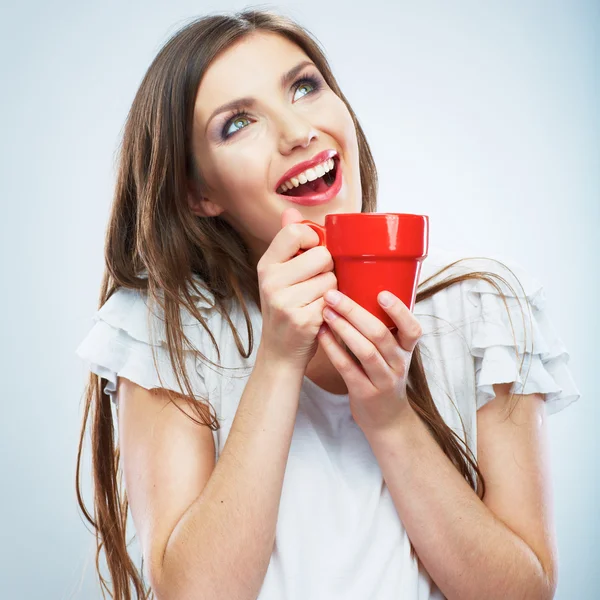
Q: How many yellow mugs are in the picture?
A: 0